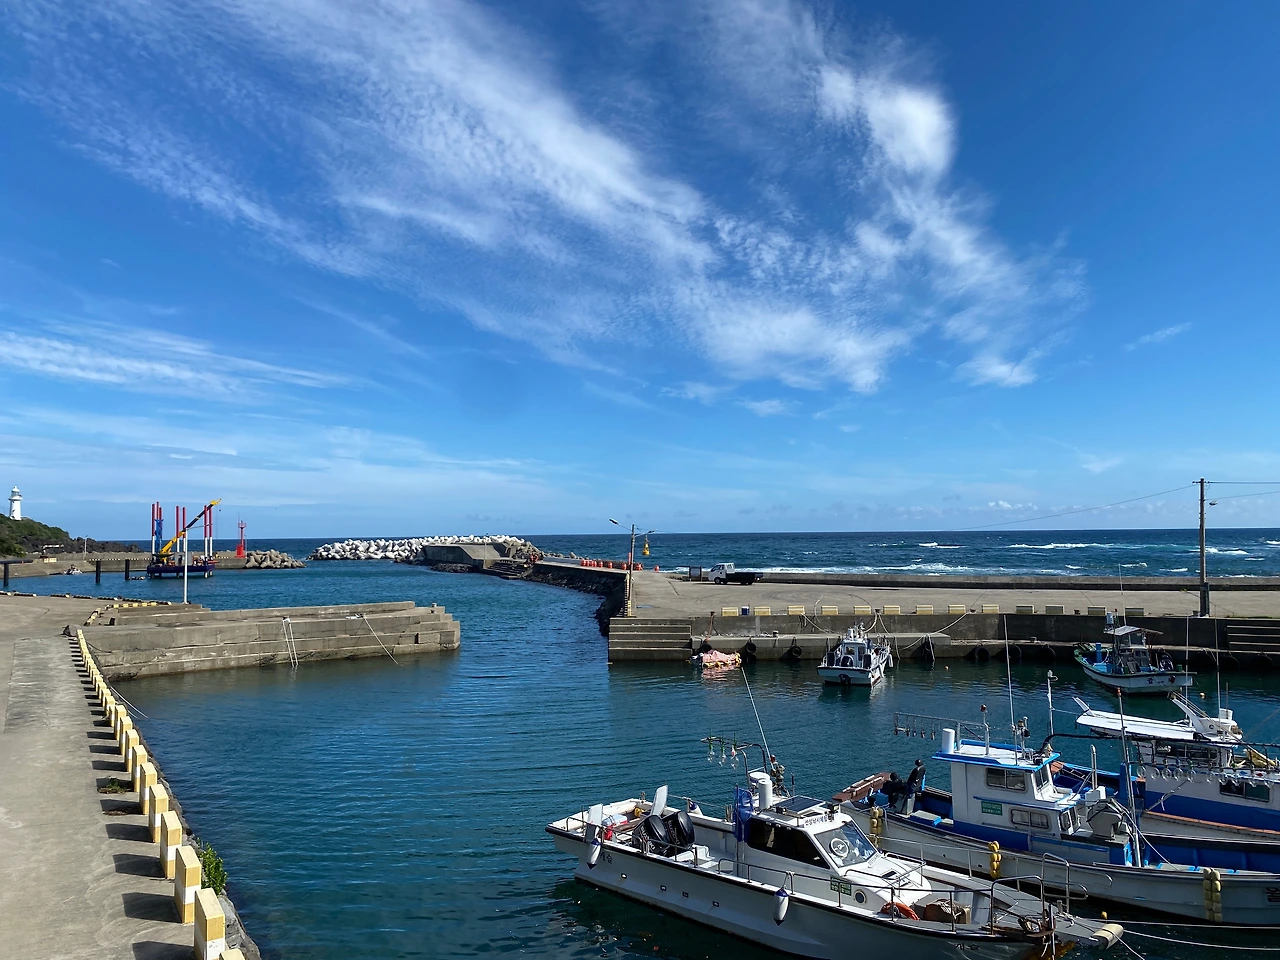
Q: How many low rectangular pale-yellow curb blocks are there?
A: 13